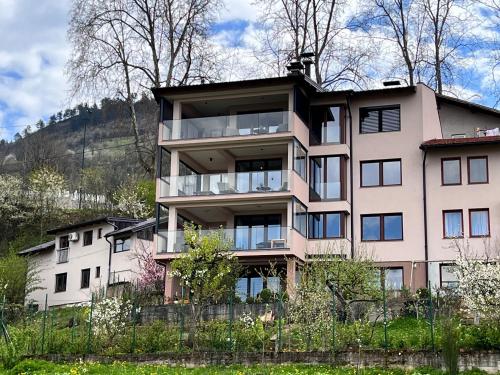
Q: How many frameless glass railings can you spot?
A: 3